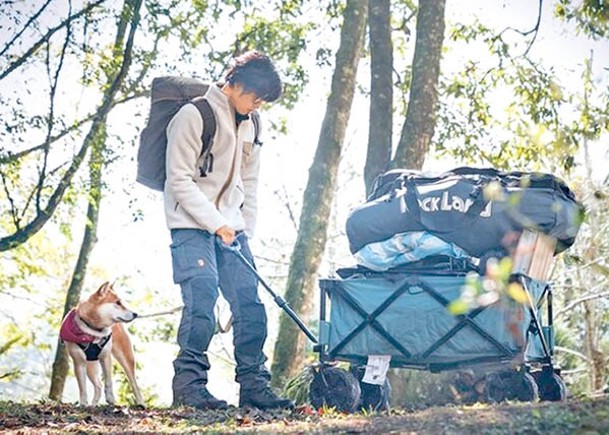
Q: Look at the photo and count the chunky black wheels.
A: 4